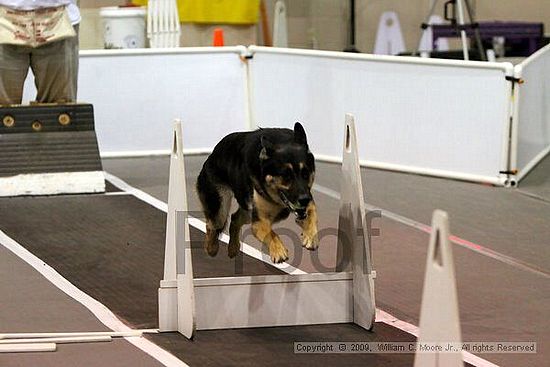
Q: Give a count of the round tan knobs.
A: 3